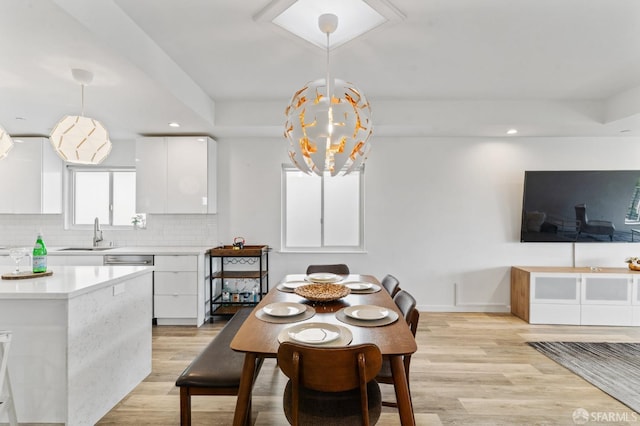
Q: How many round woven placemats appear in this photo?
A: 6